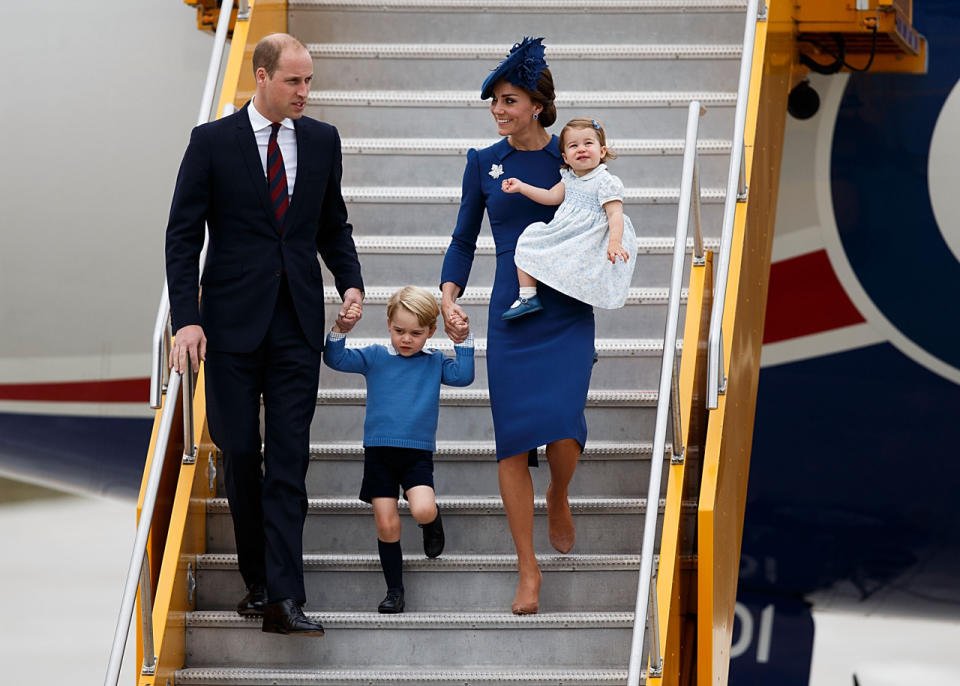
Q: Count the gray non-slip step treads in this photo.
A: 14